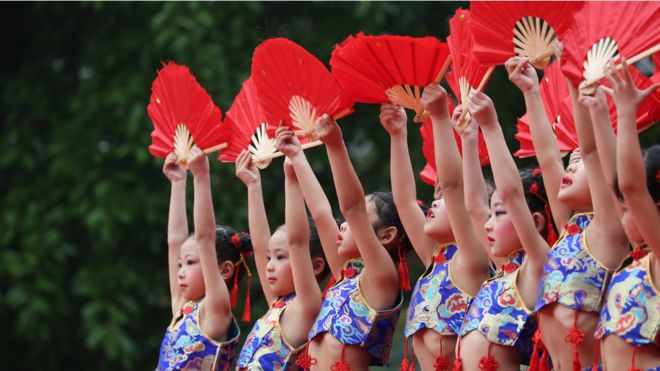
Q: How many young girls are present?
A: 7